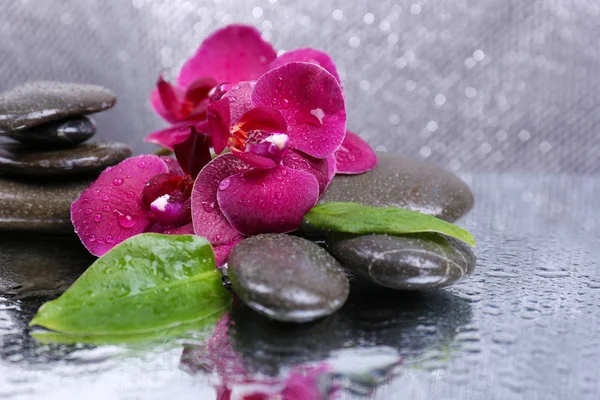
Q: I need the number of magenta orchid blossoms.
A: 3